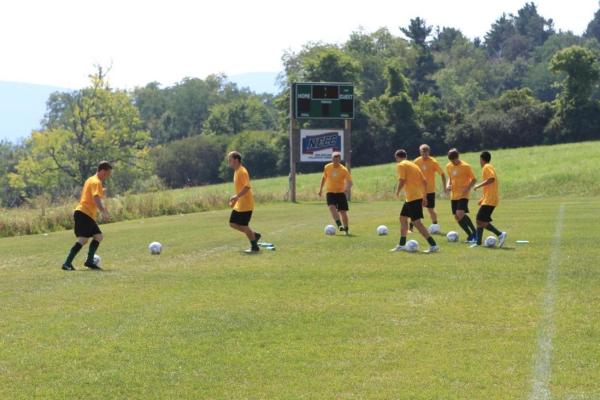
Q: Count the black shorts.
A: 7